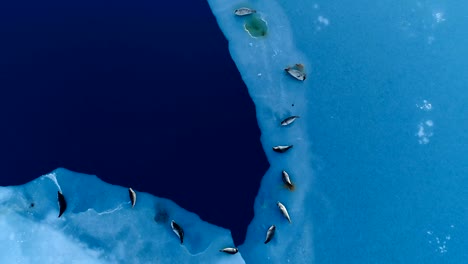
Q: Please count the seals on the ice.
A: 11